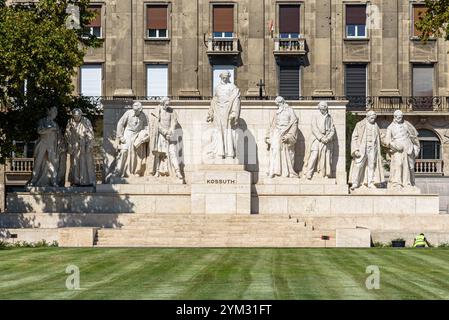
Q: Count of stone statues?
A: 9